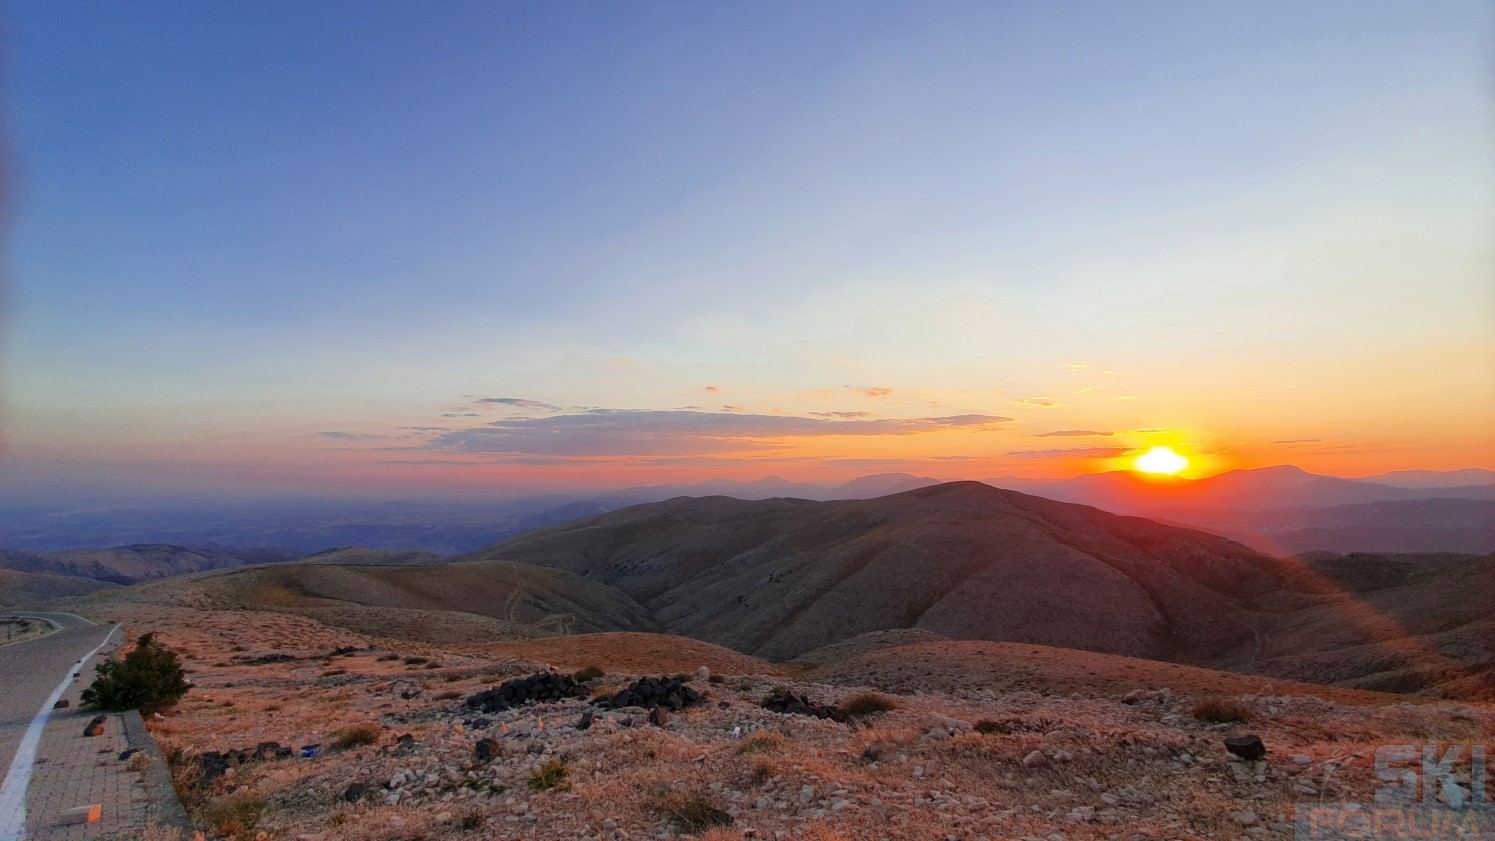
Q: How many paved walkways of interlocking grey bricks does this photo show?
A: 1